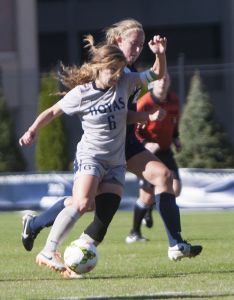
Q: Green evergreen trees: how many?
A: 3